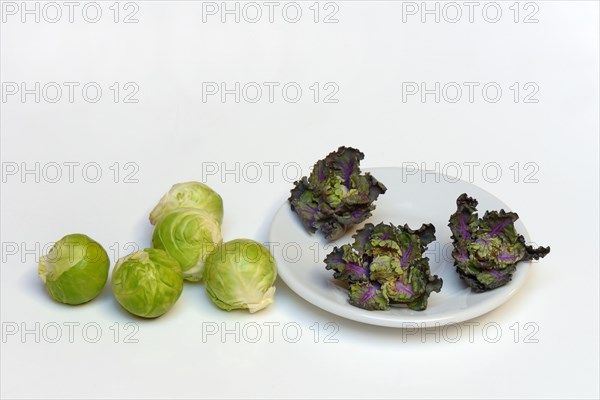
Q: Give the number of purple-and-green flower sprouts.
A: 3